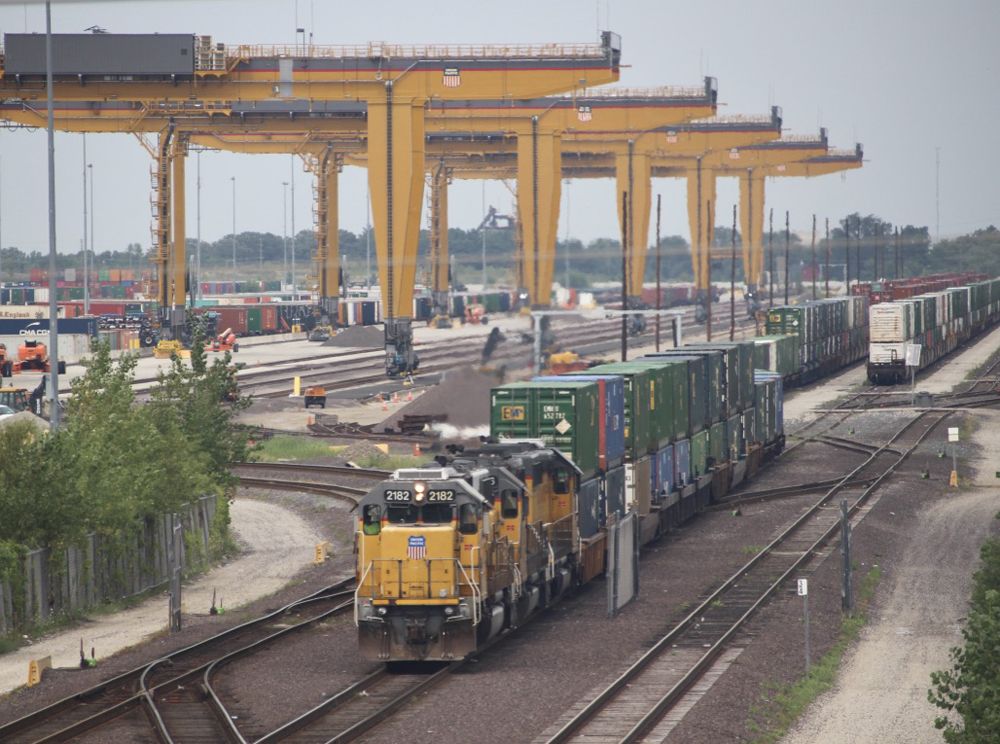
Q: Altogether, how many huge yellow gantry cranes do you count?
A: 5